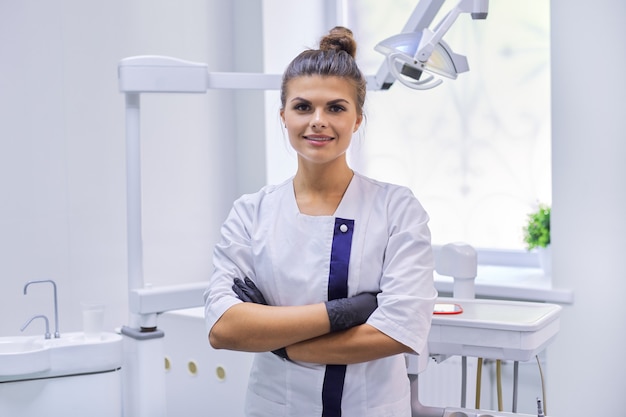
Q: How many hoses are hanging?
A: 5